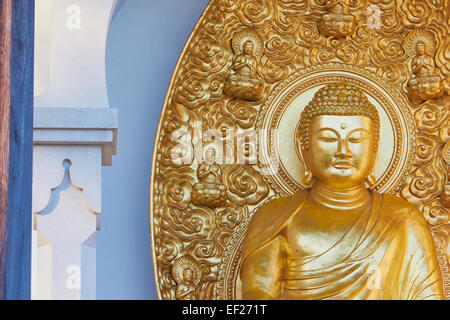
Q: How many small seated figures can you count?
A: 5